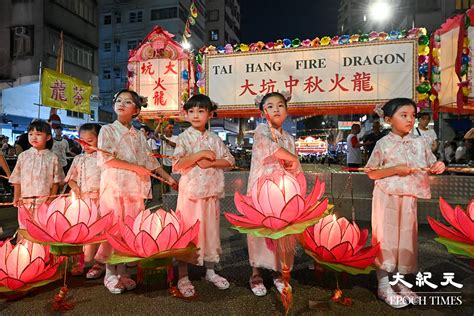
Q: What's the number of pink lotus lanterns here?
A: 6